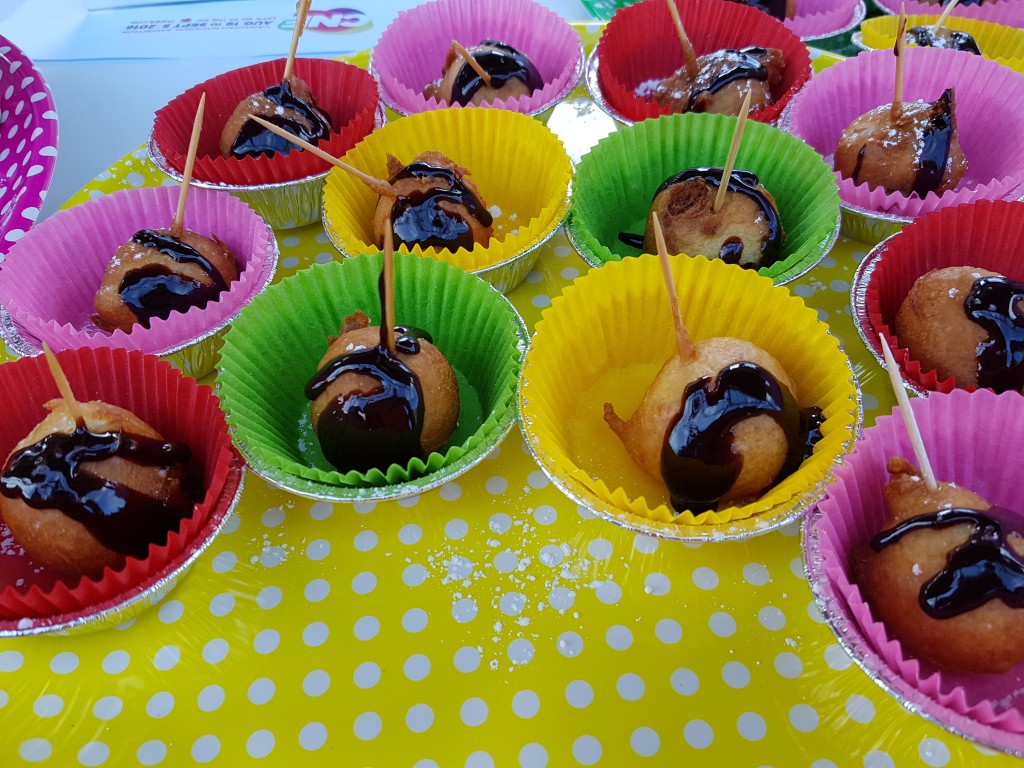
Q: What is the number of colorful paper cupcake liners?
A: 15